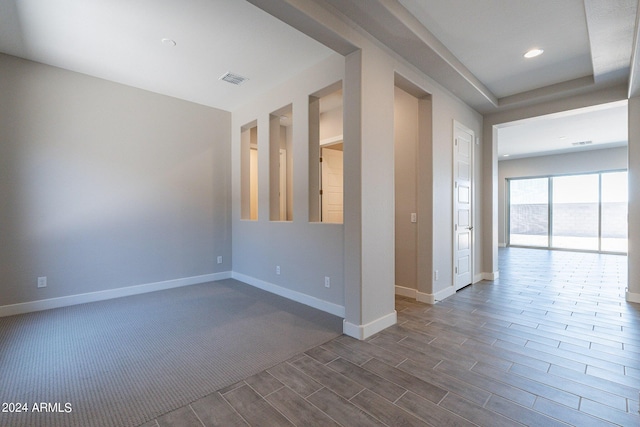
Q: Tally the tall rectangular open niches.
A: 3